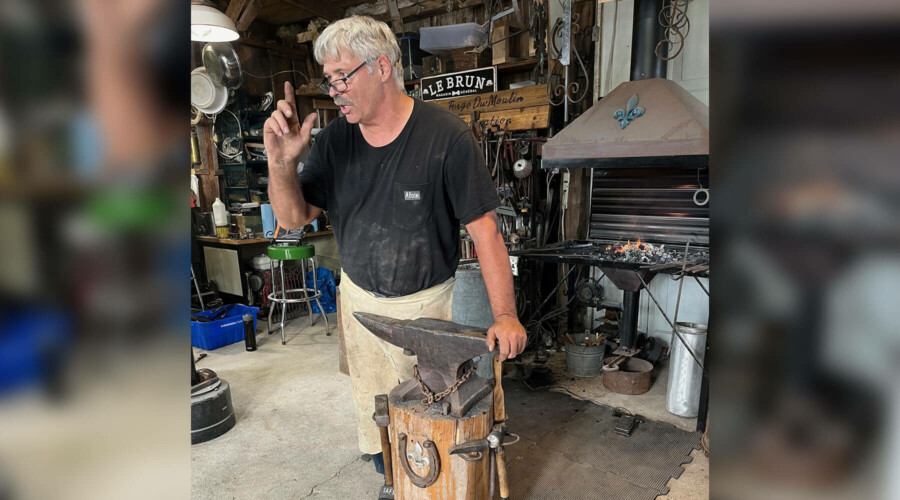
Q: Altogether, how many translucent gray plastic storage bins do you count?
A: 1